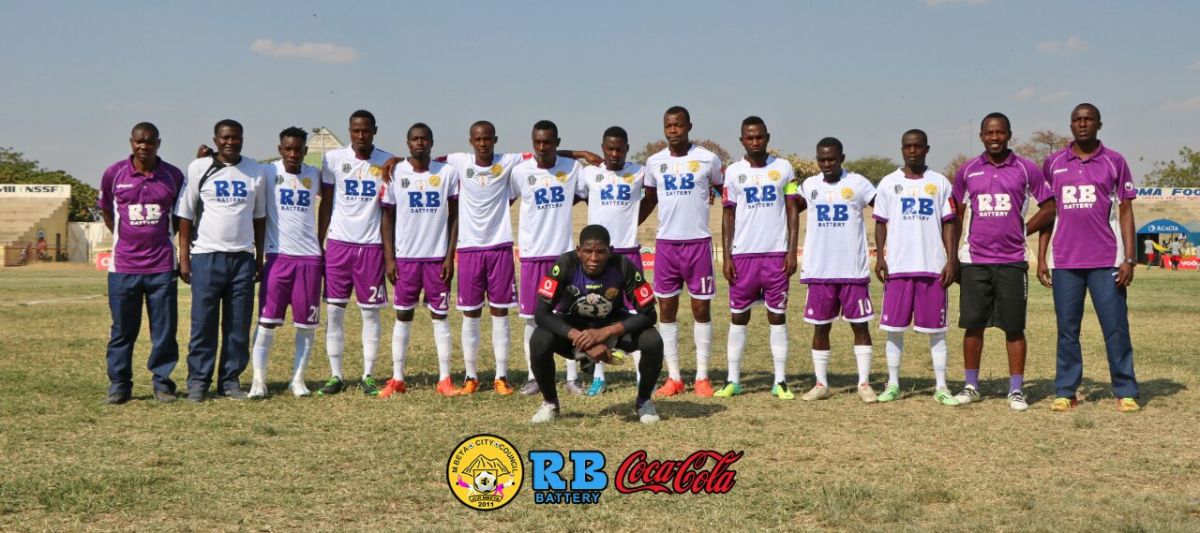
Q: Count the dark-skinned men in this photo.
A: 15